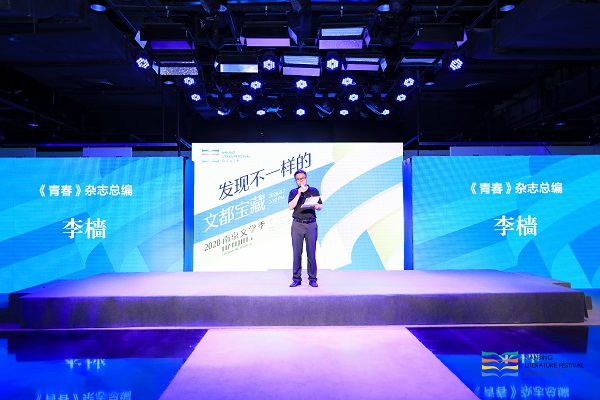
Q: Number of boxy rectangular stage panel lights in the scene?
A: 9